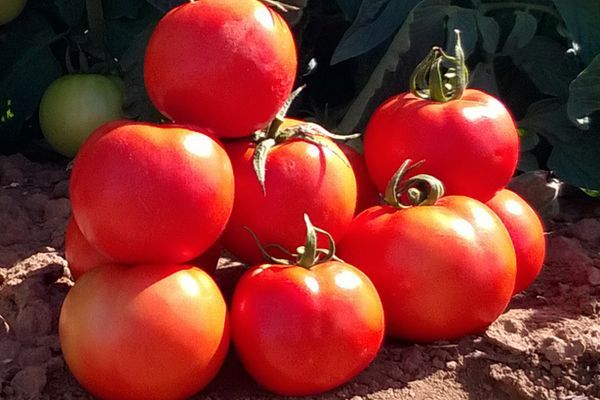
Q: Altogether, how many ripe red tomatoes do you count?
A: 10